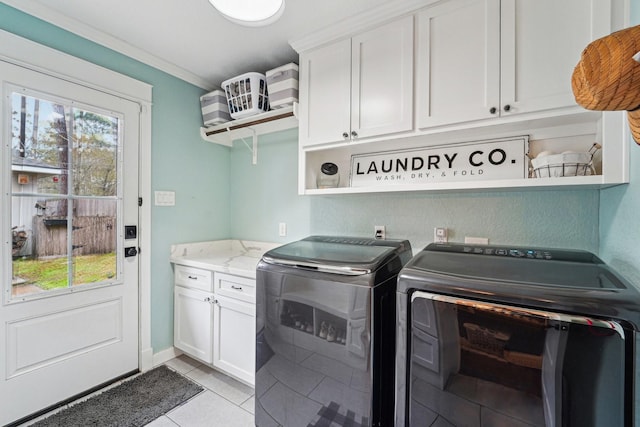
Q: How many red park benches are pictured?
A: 0